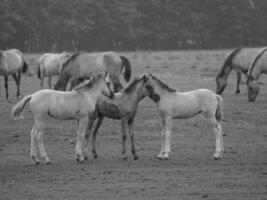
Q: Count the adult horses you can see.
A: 5